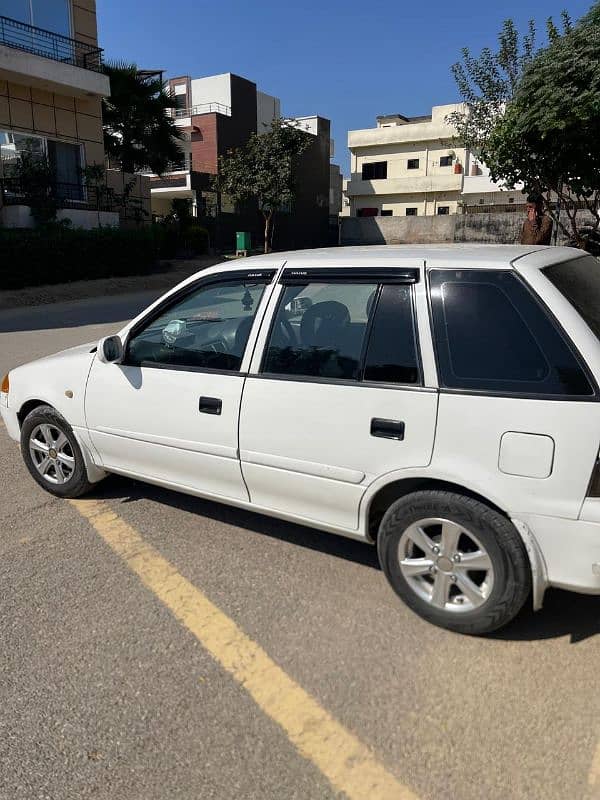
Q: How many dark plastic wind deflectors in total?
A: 2